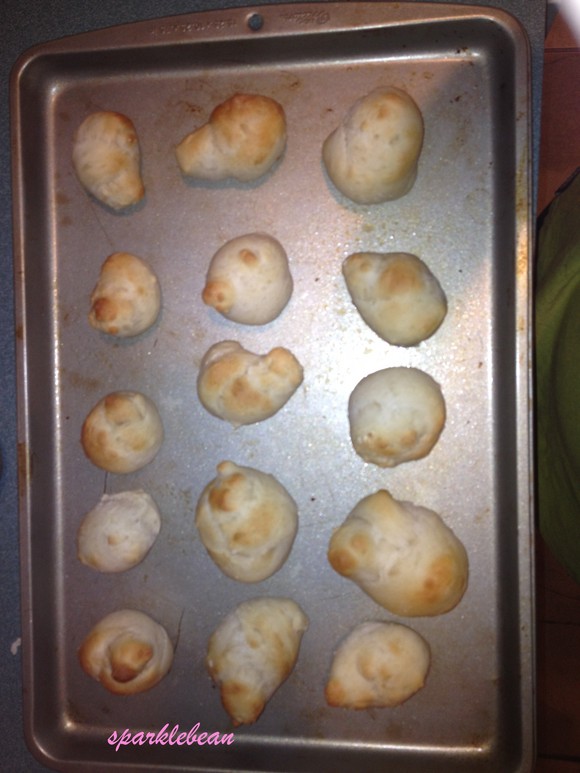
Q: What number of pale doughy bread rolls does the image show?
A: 15